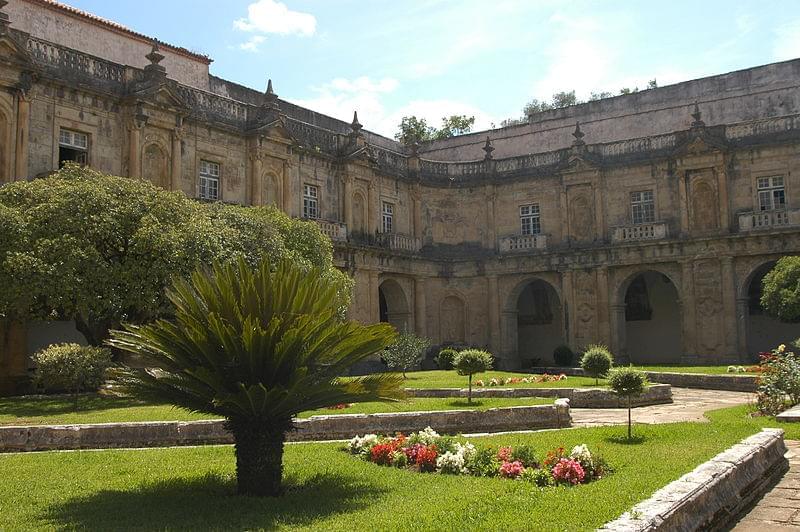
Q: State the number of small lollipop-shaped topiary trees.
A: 3